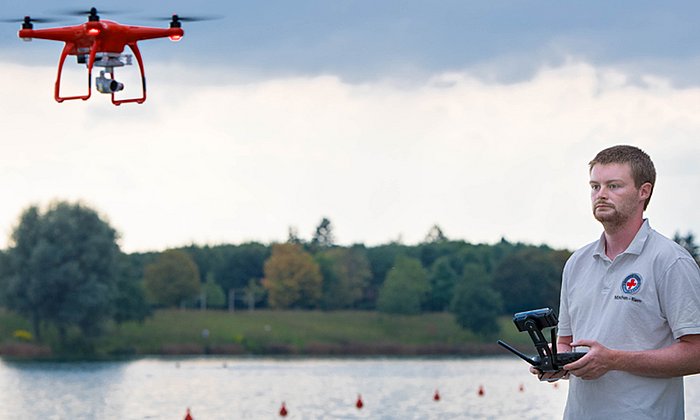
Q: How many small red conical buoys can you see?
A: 7